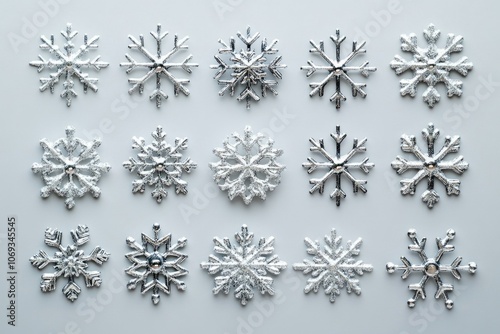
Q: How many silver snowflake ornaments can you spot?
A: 15